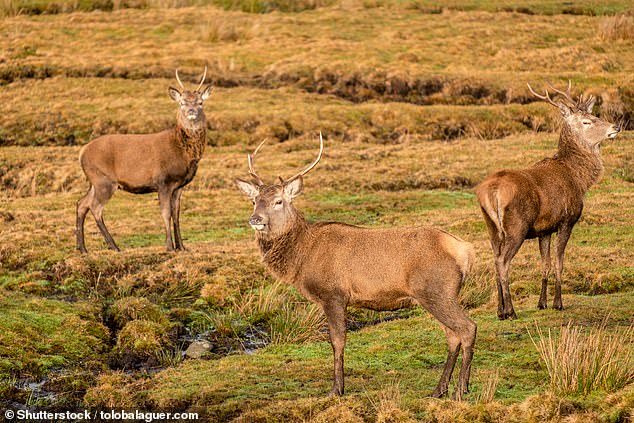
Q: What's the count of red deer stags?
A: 3